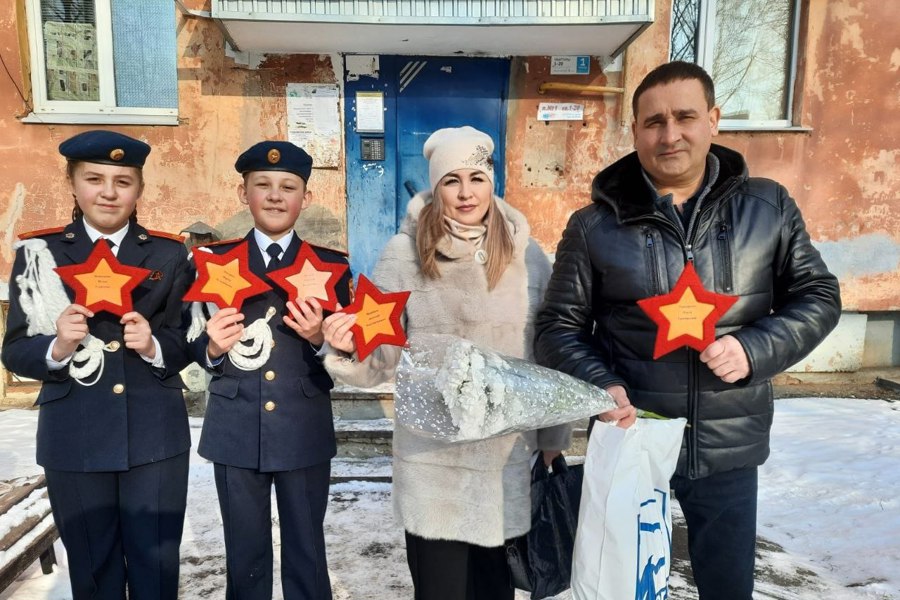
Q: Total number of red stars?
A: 5